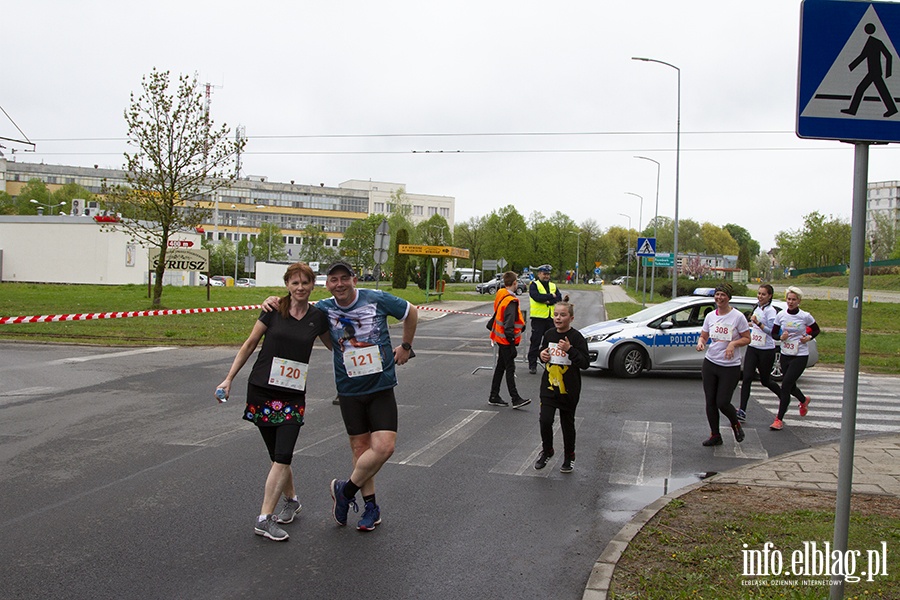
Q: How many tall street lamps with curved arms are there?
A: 4